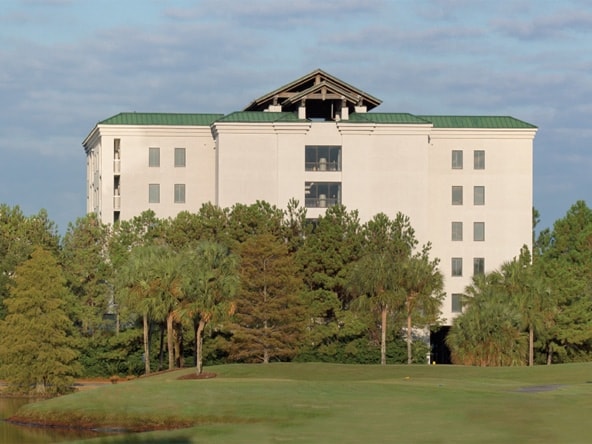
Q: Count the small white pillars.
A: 4